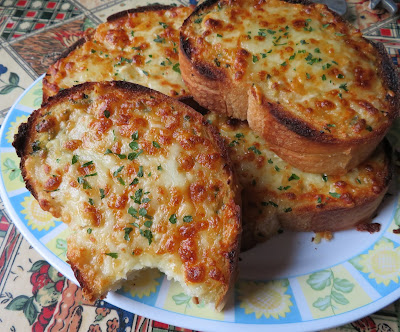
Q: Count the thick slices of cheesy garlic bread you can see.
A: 4